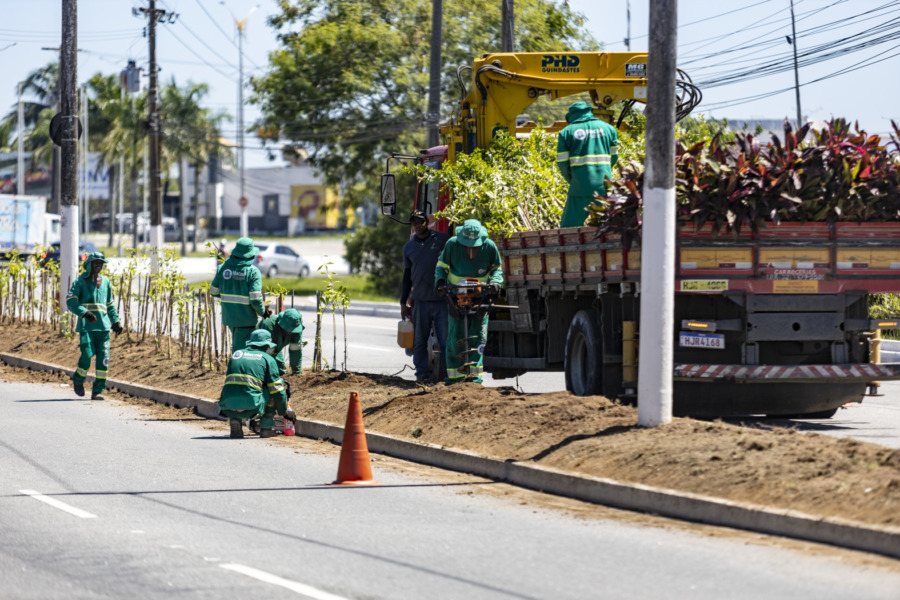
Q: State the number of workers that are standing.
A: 5